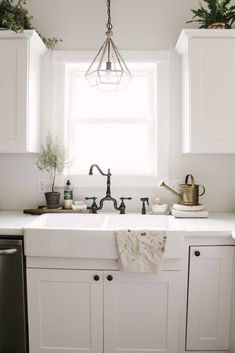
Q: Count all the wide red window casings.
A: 0